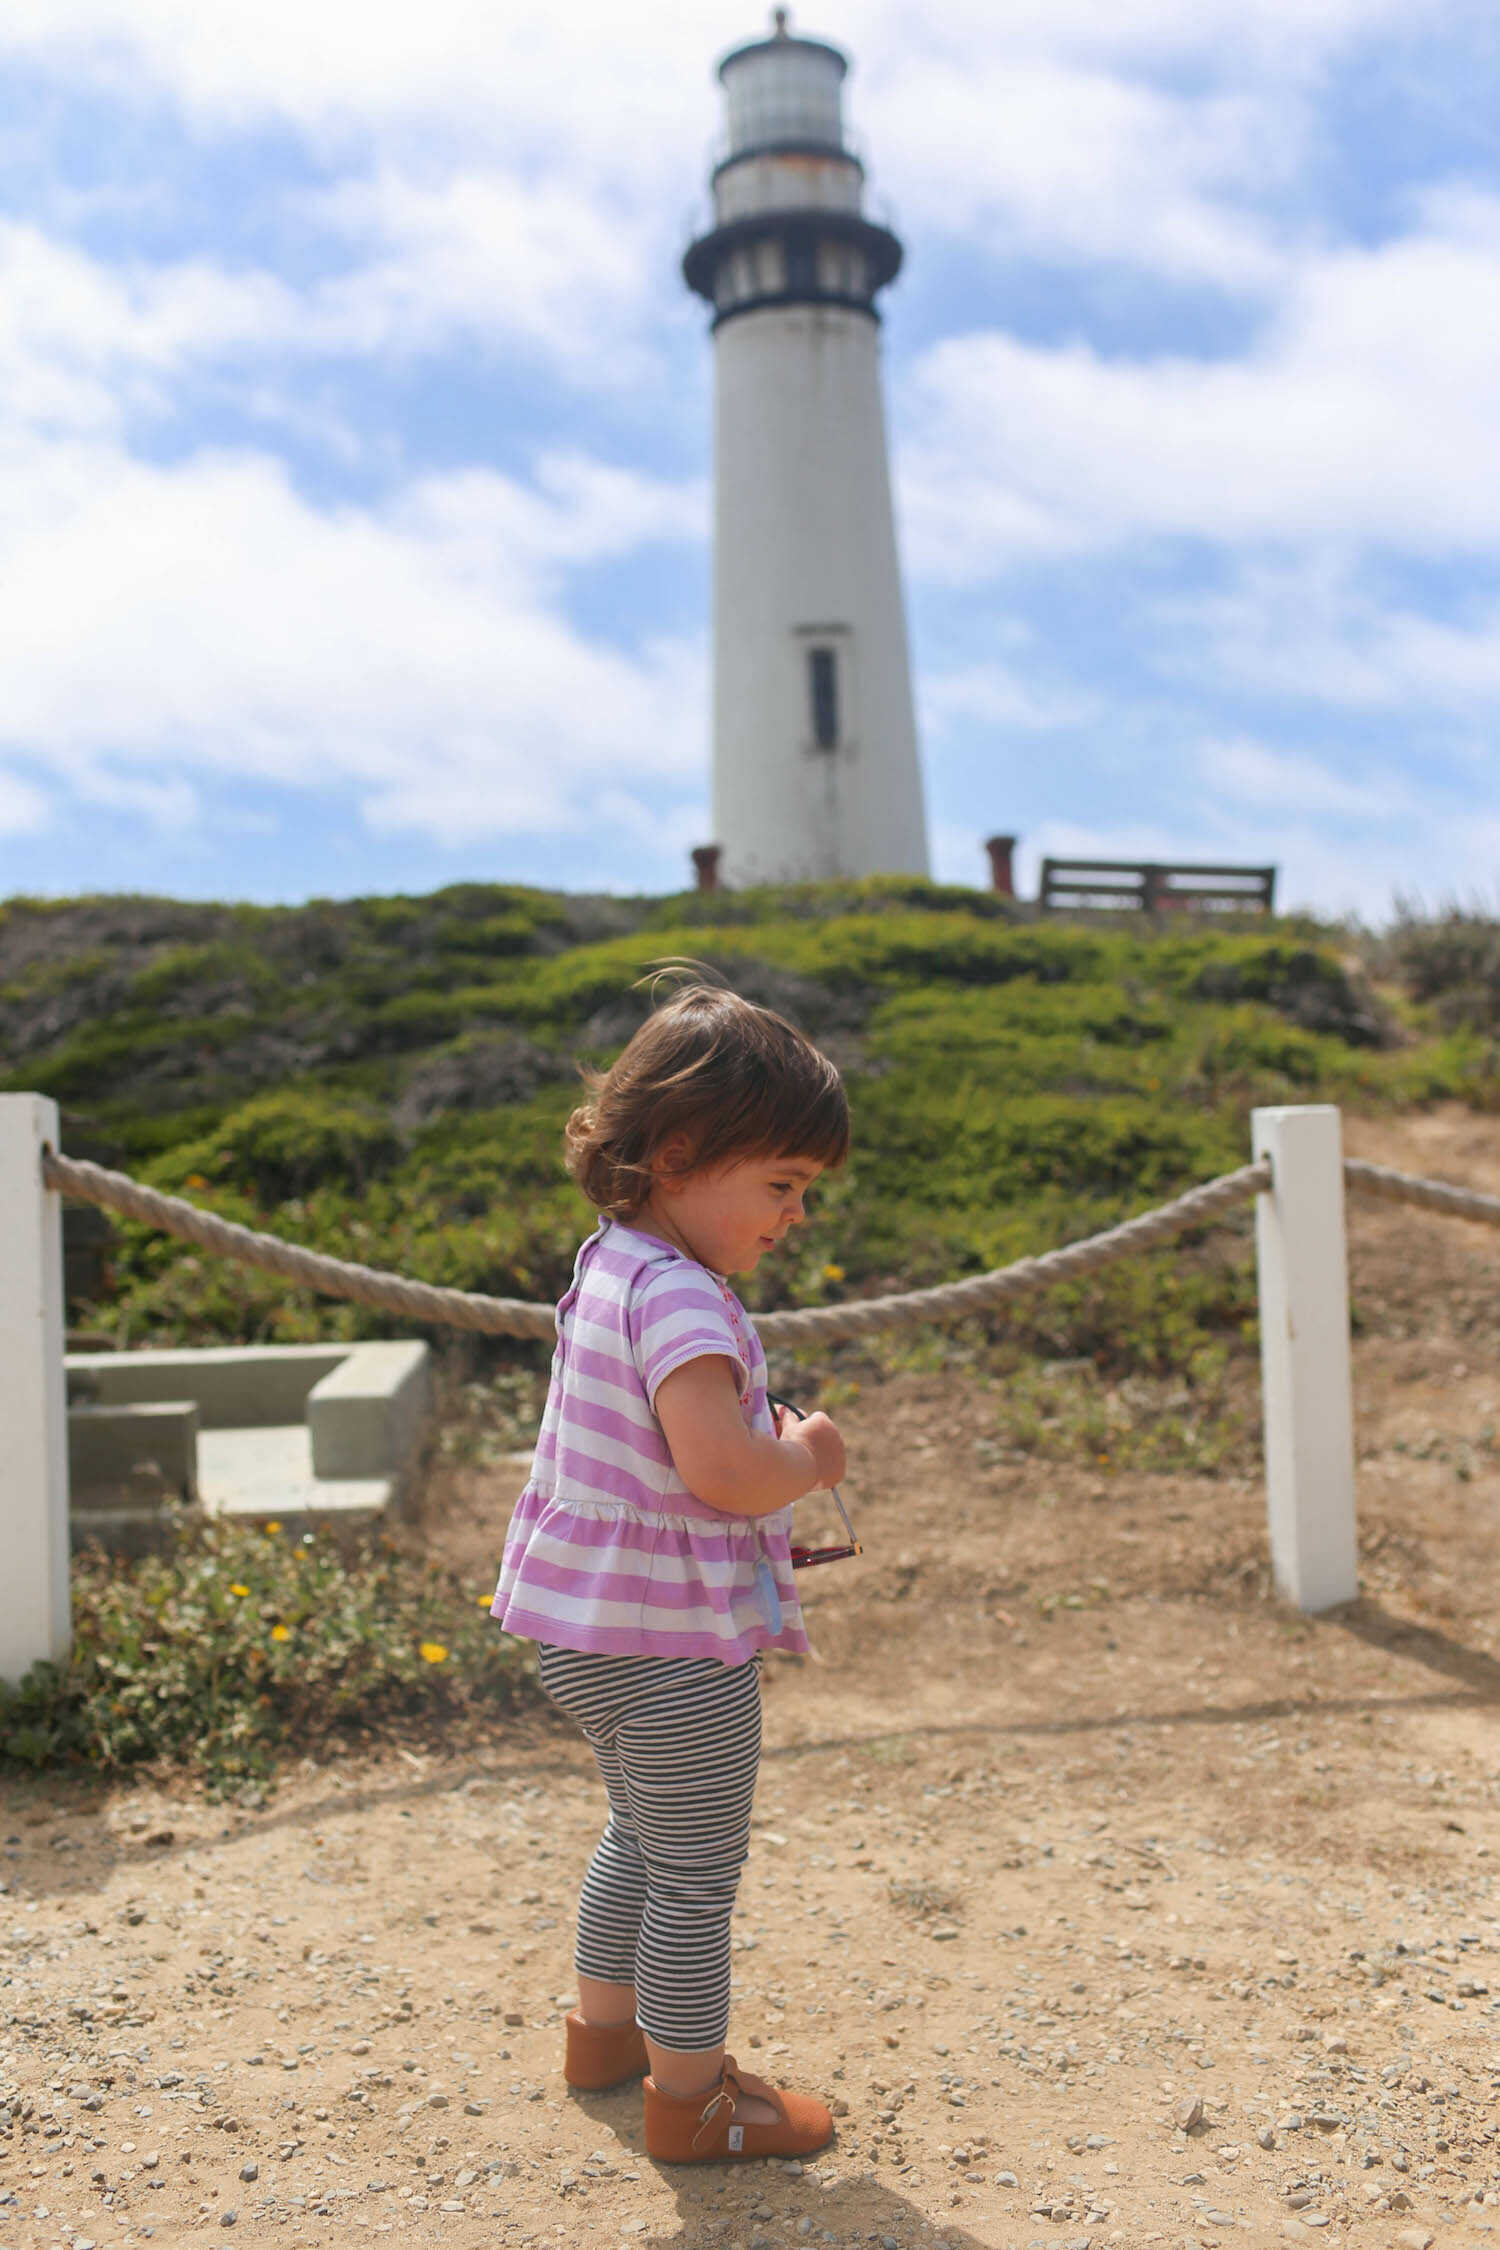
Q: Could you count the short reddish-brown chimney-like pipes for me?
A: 2